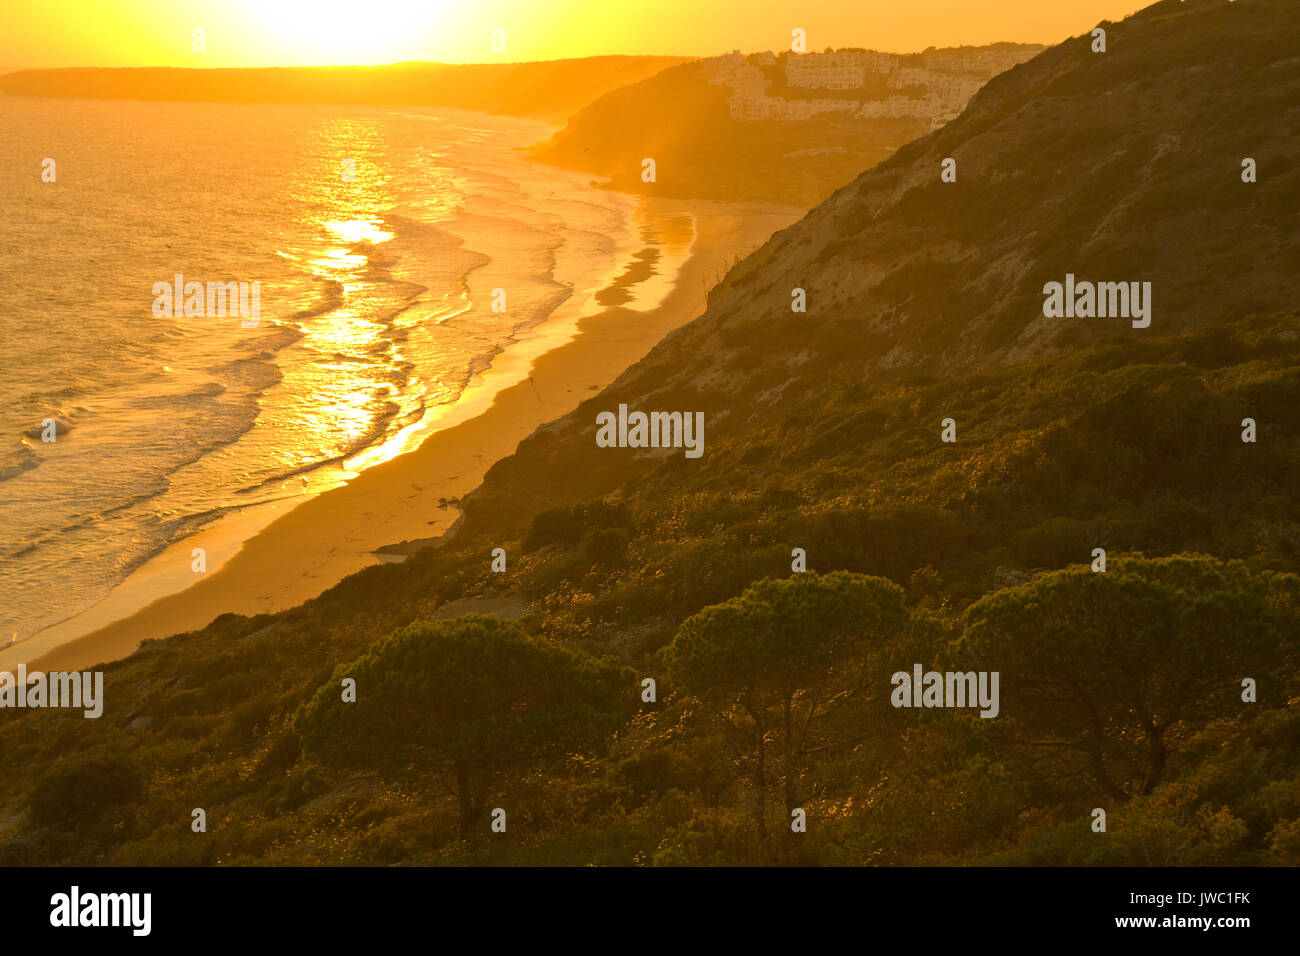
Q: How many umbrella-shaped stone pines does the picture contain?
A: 3